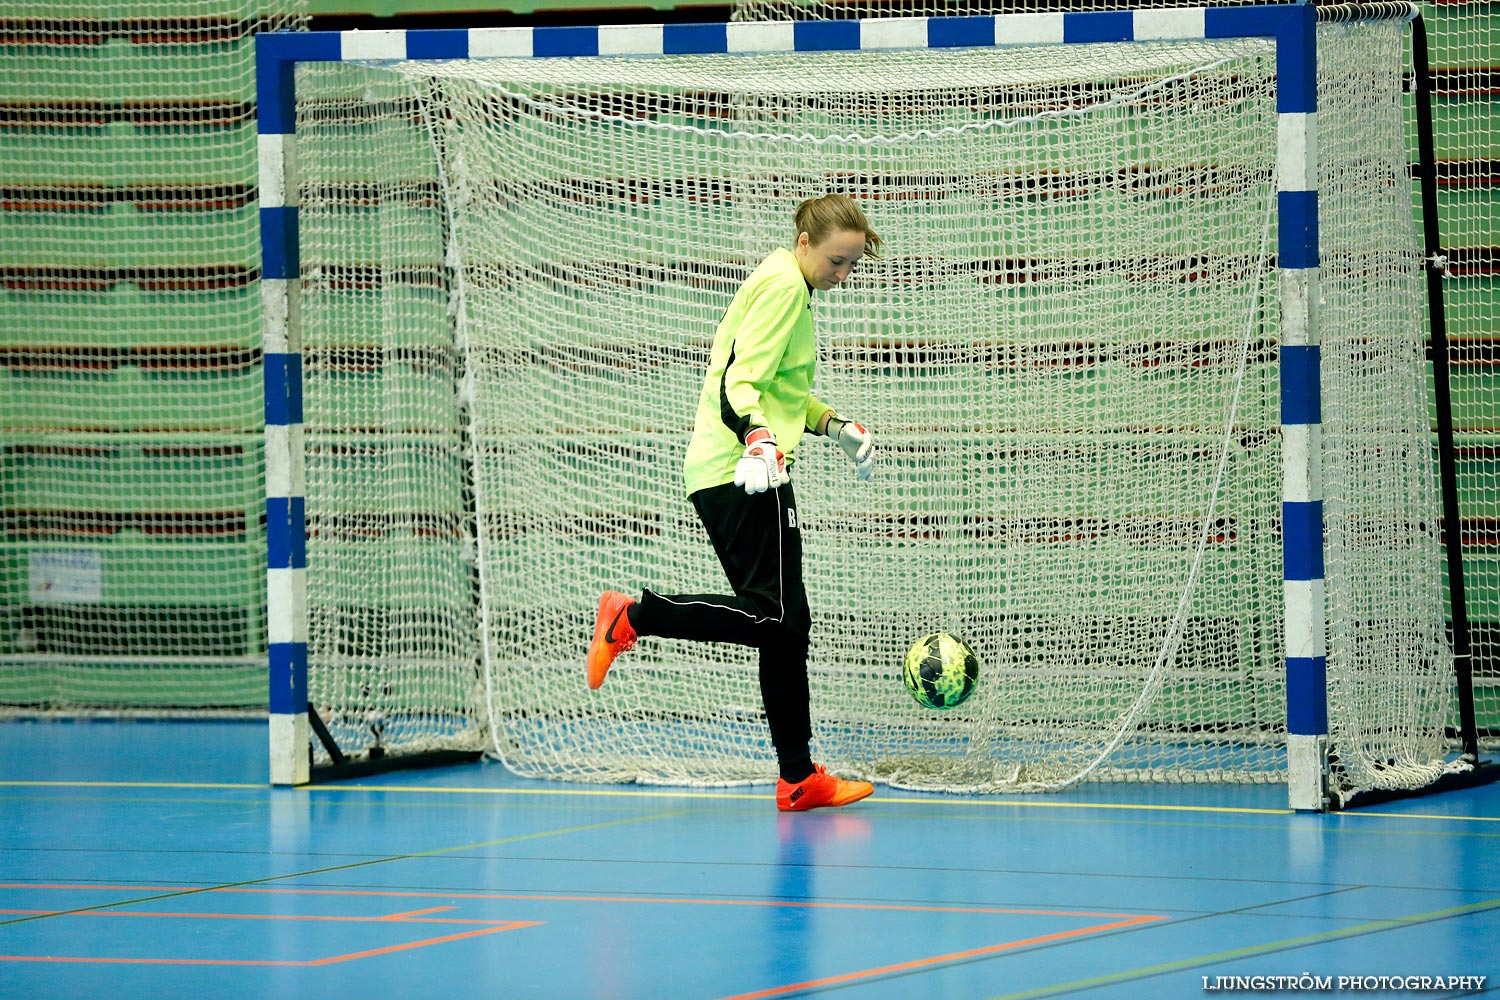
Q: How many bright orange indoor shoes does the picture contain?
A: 2